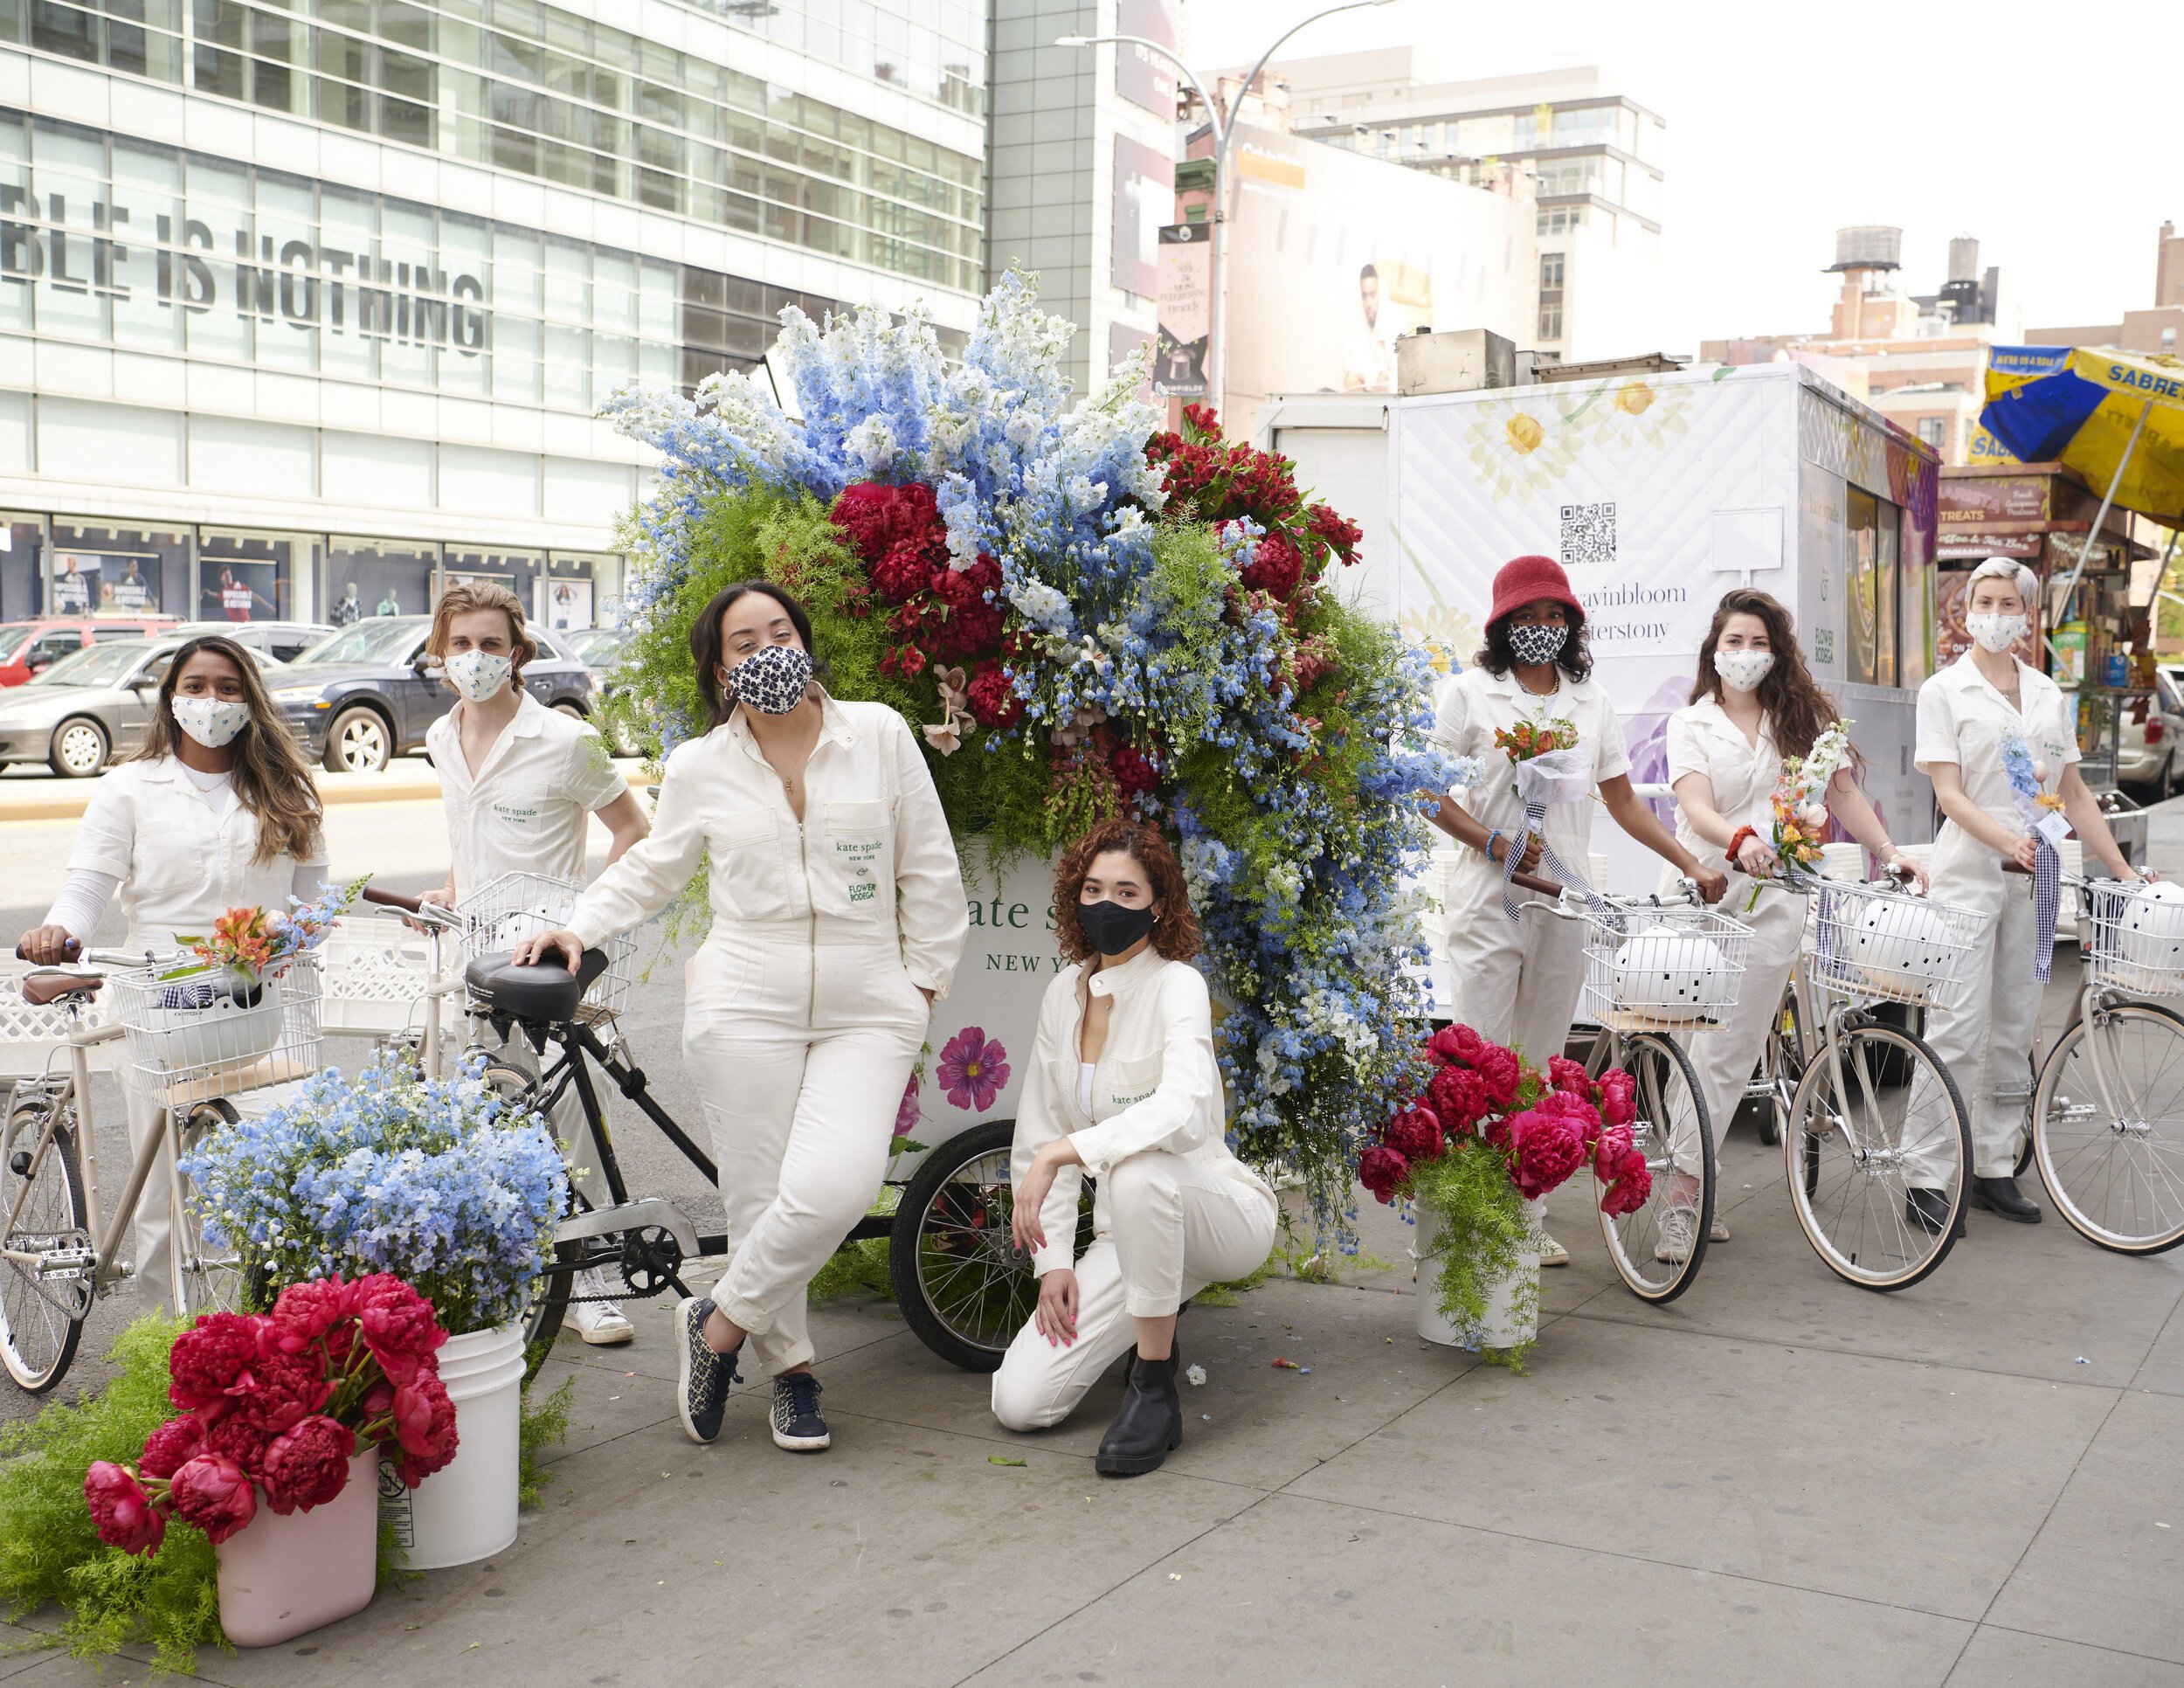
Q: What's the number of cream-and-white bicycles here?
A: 5